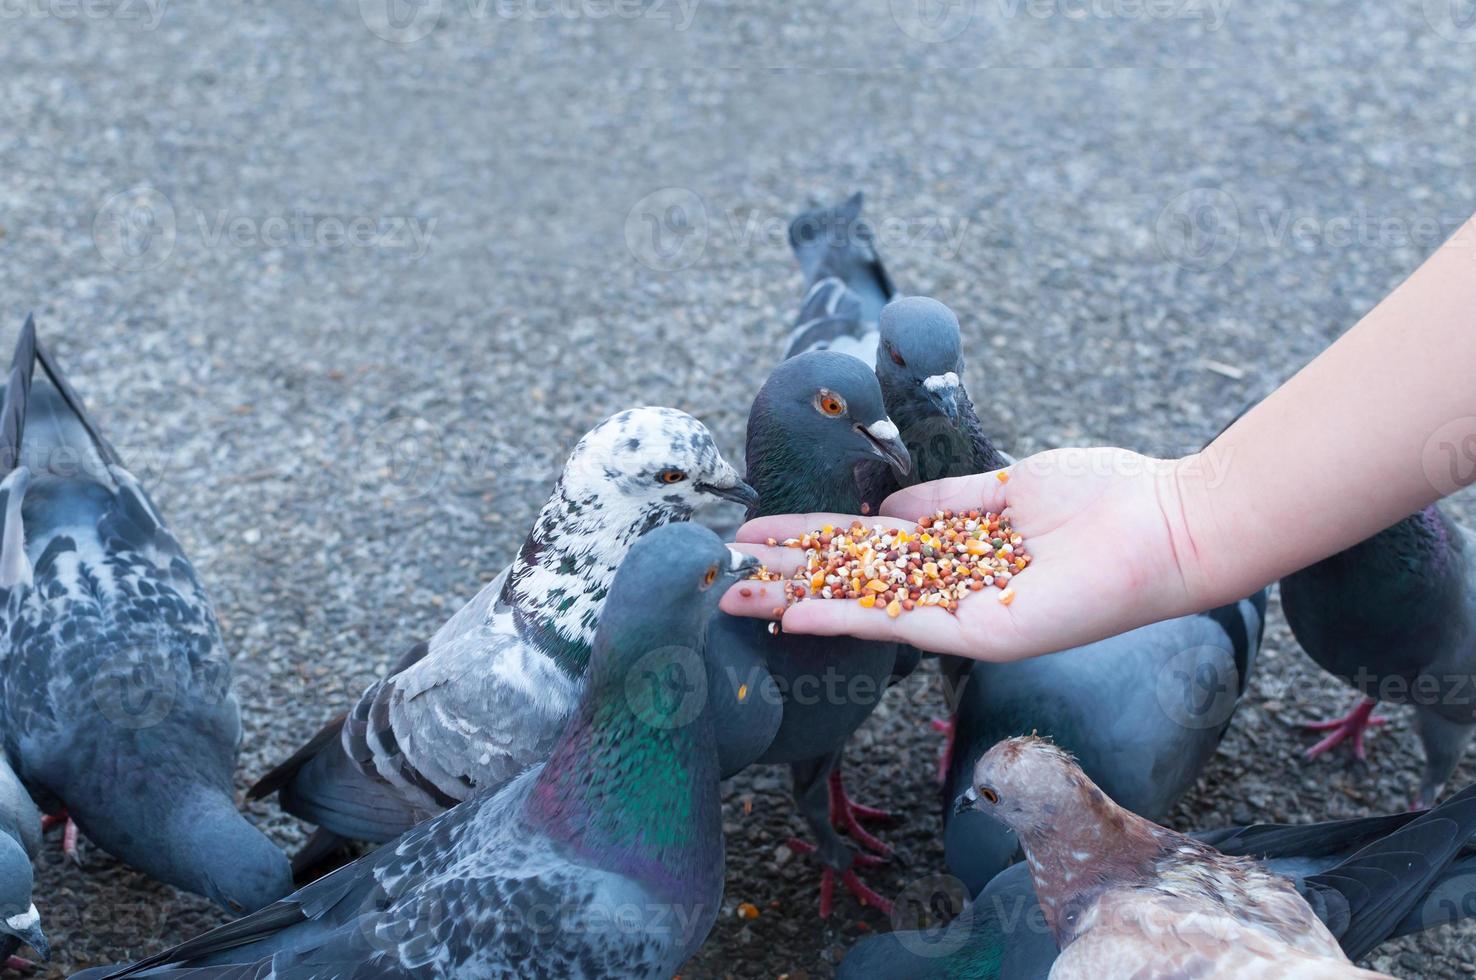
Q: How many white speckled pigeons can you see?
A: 1